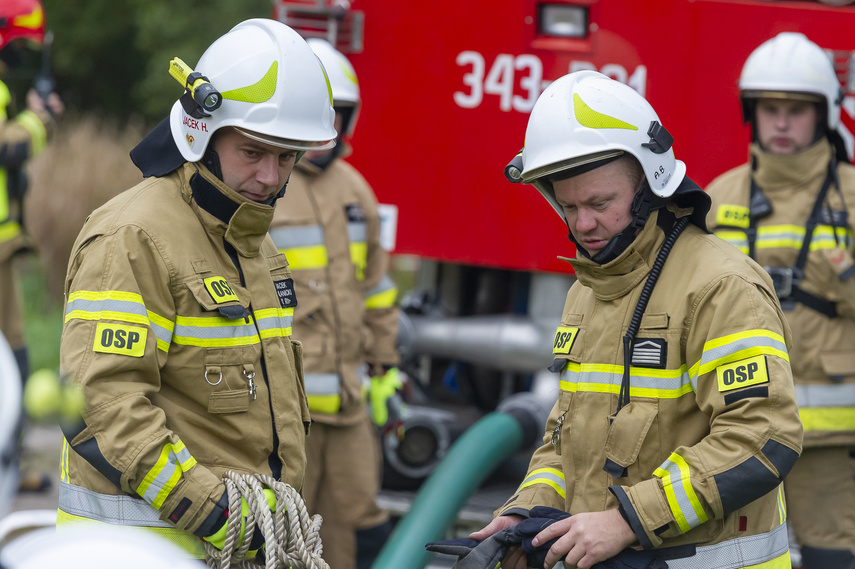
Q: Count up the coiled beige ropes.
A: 1